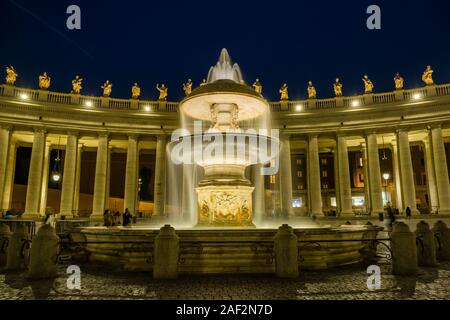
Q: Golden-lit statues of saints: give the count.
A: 14